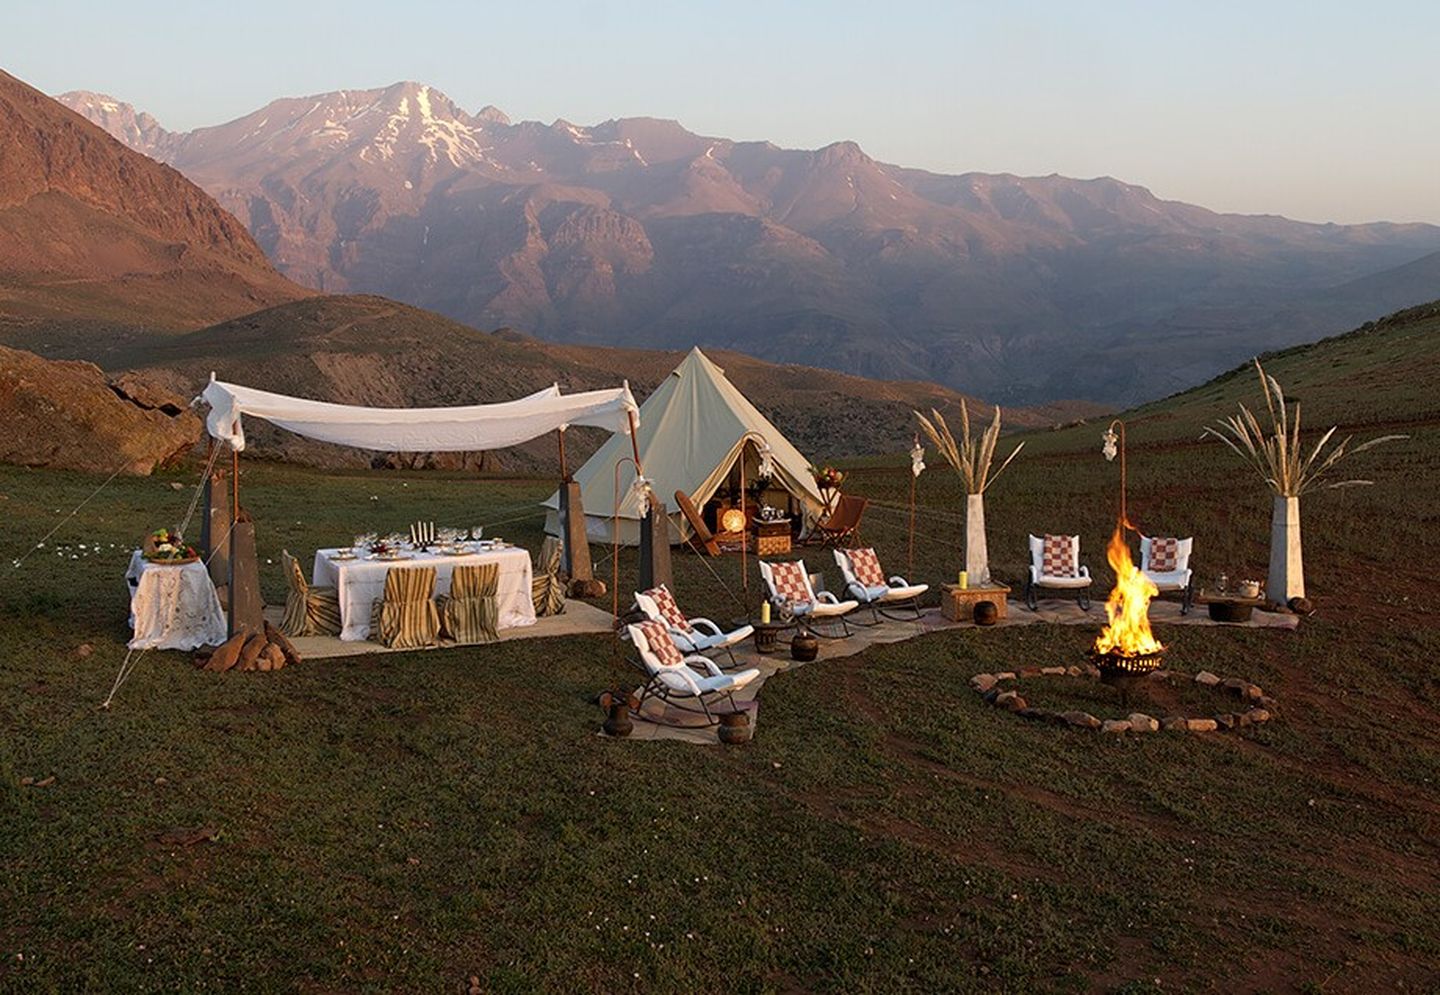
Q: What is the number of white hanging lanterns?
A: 4